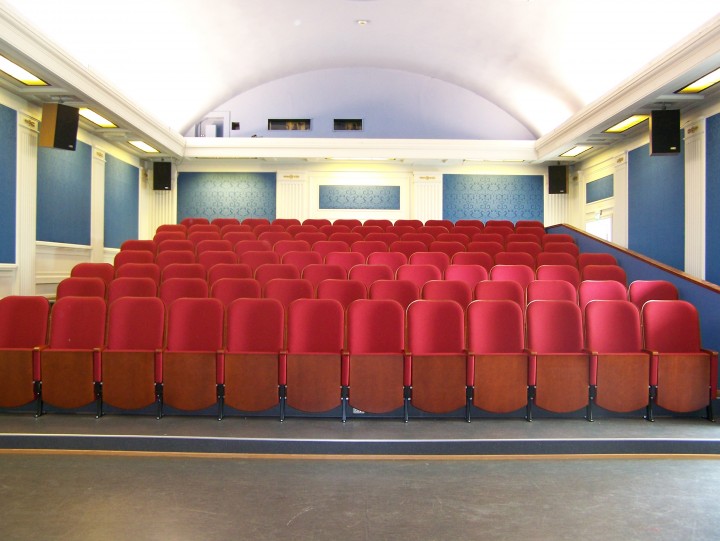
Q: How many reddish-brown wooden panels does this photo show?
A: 12